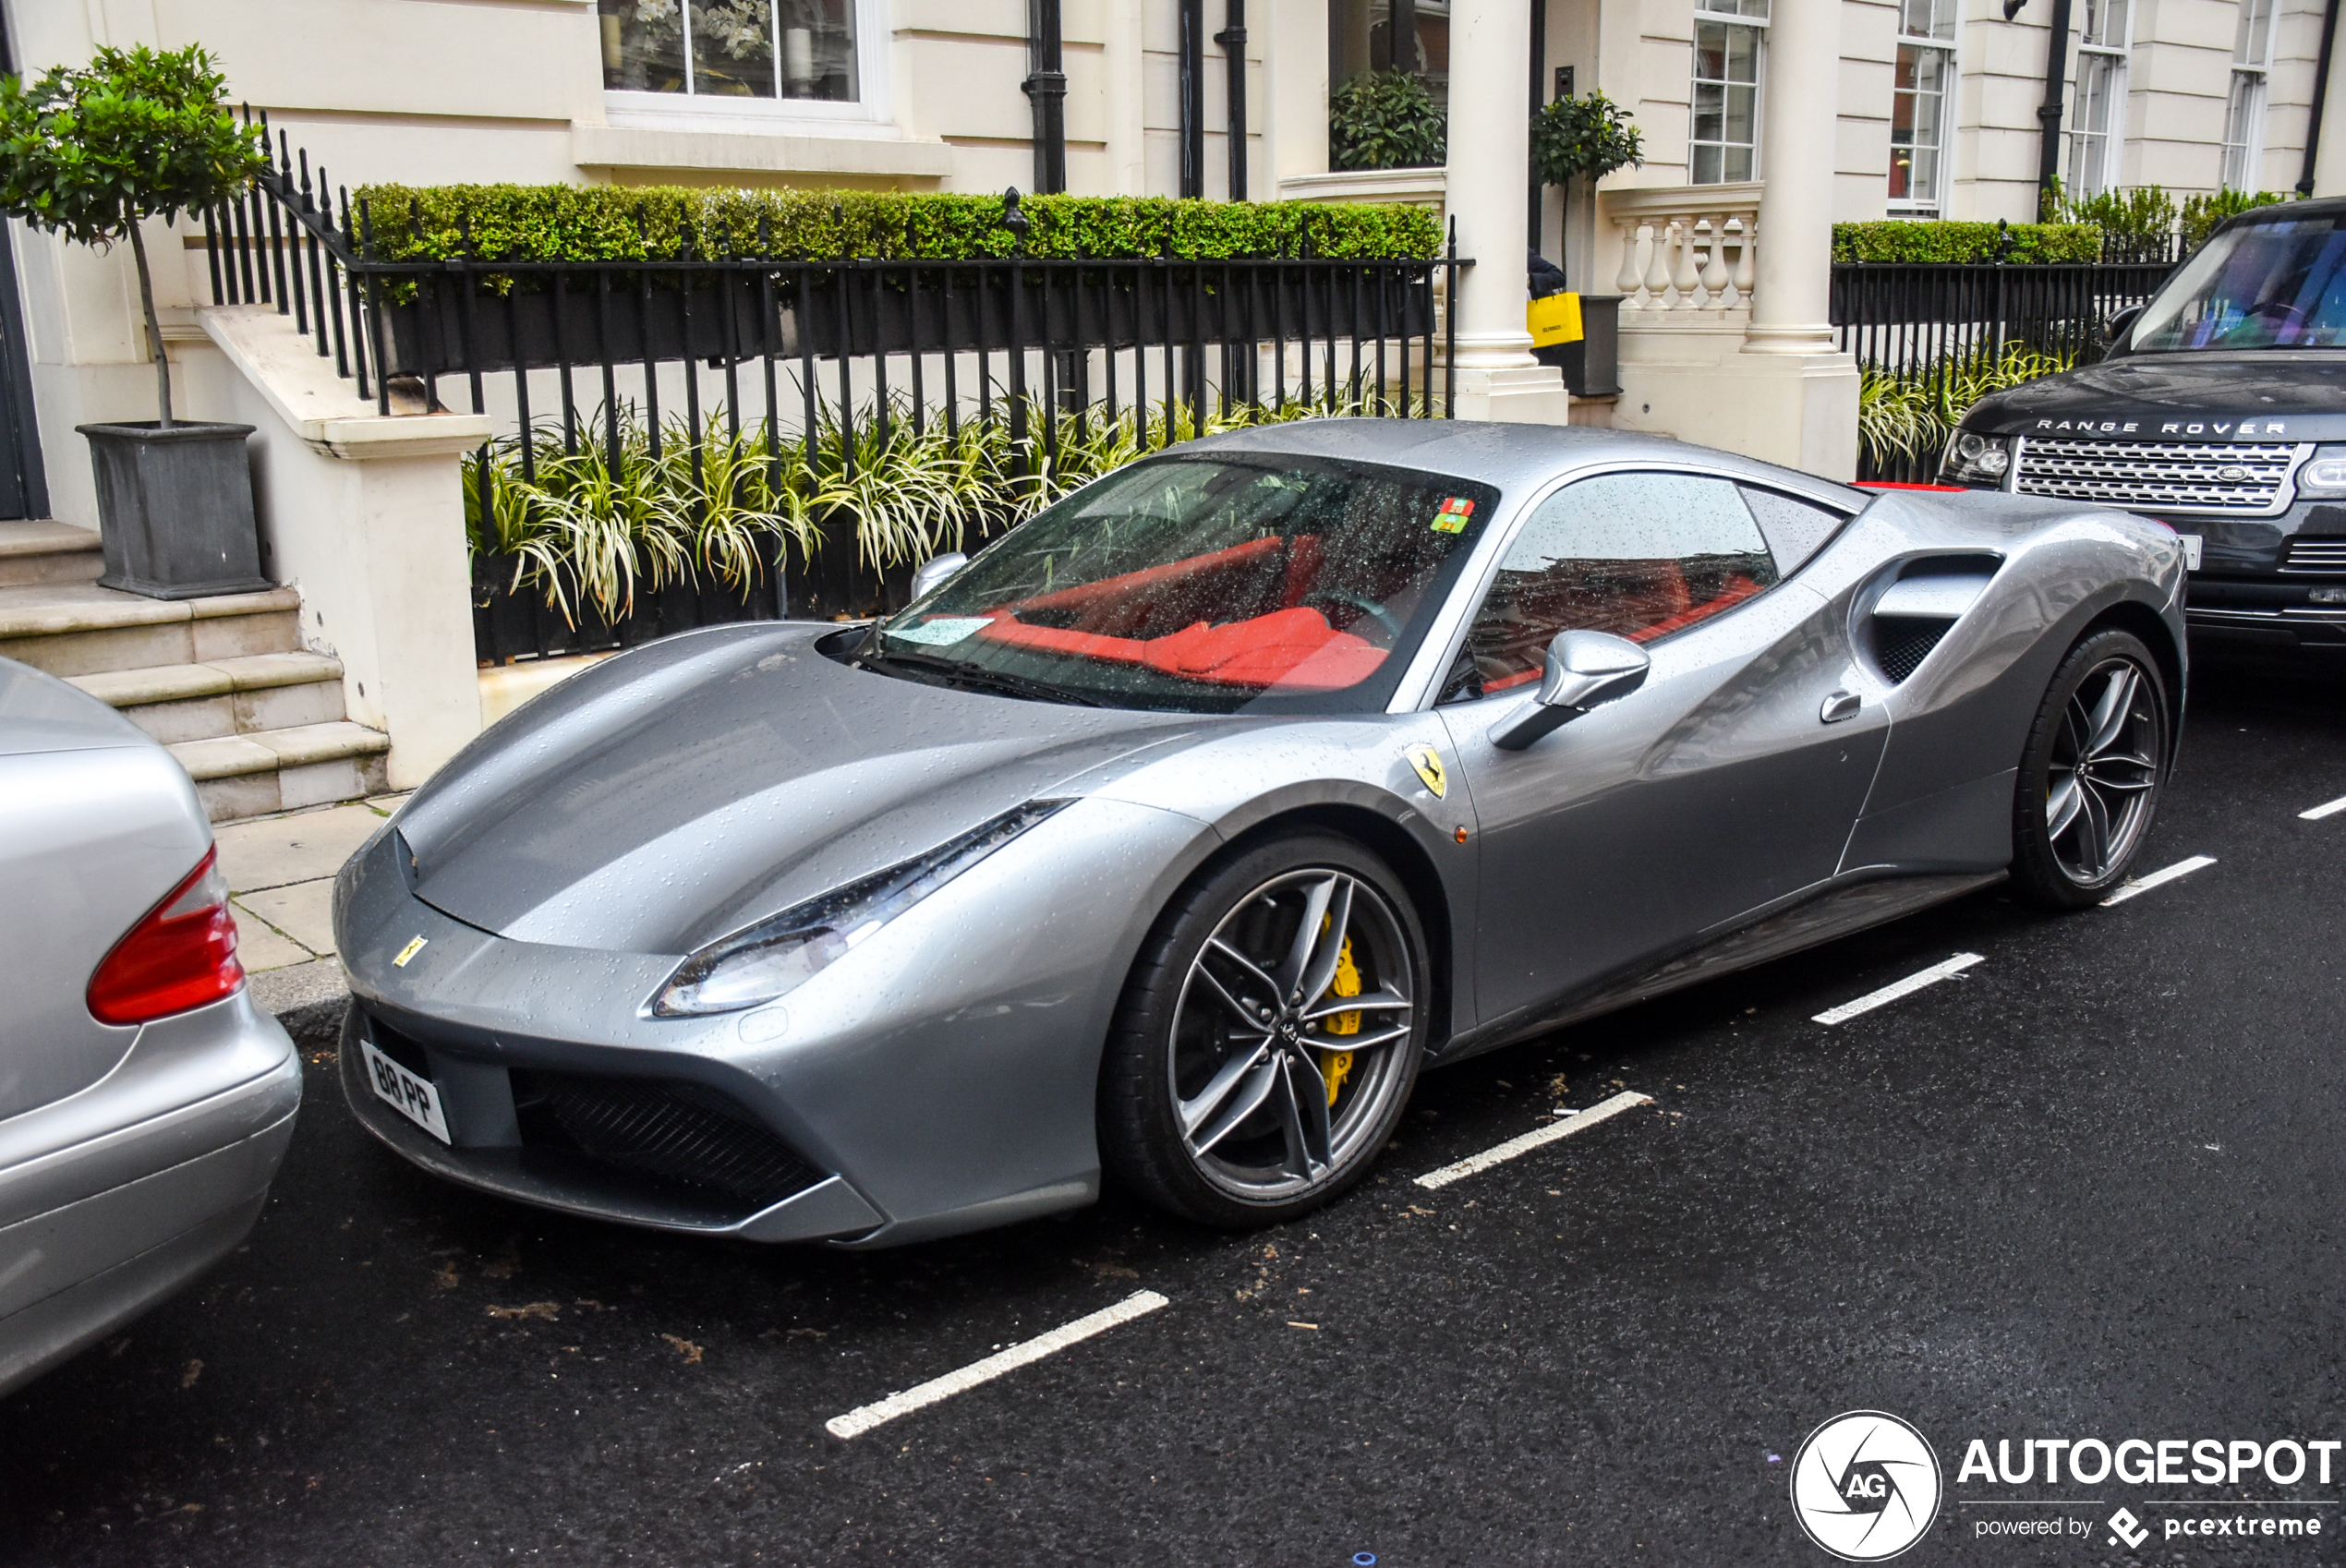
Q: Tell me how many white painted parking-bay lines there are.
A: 5